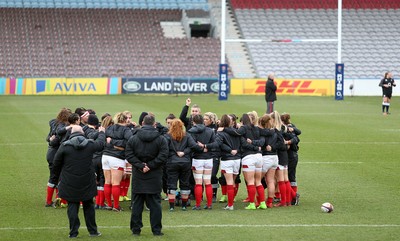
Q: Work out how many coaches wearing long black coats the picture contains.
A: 2